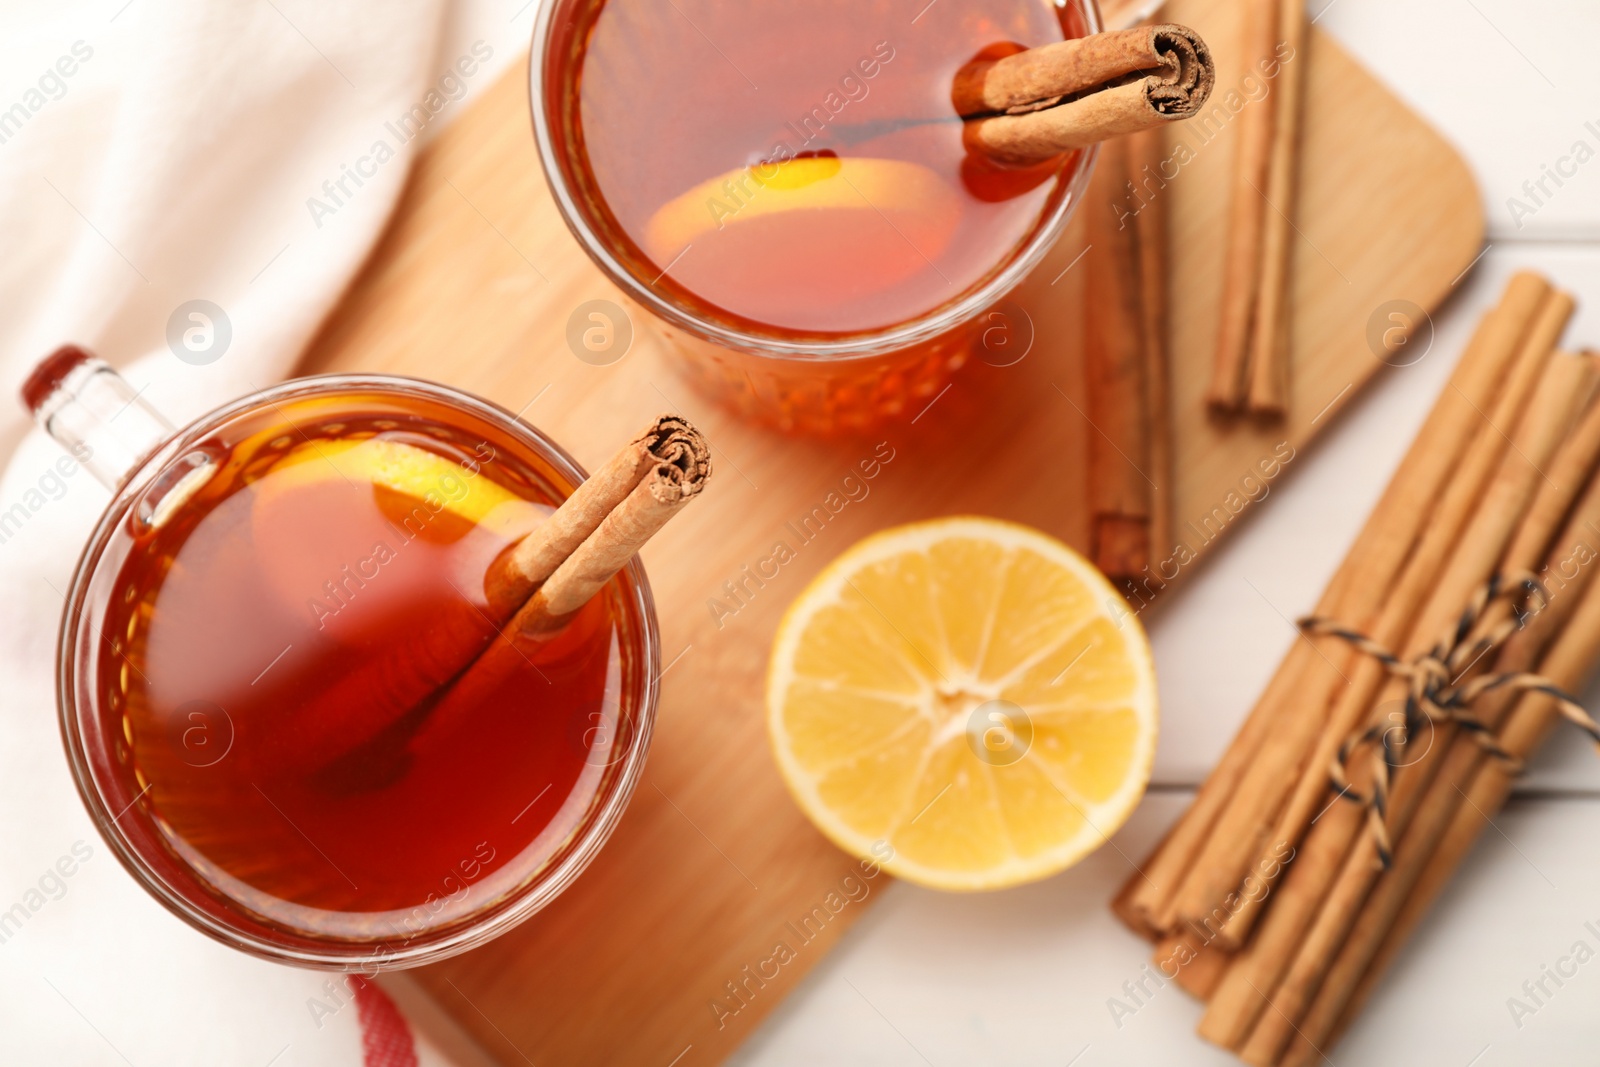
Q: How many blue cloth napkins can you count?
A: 0